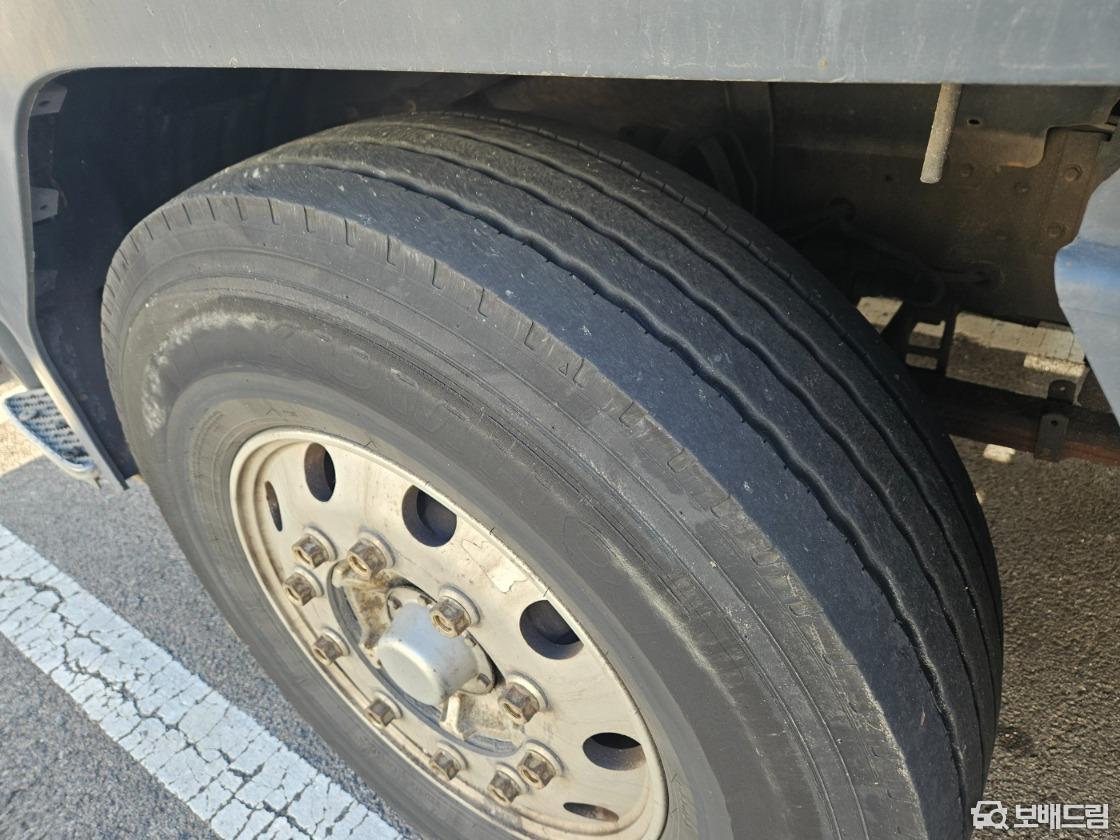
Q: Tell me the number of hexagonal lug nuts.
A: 10